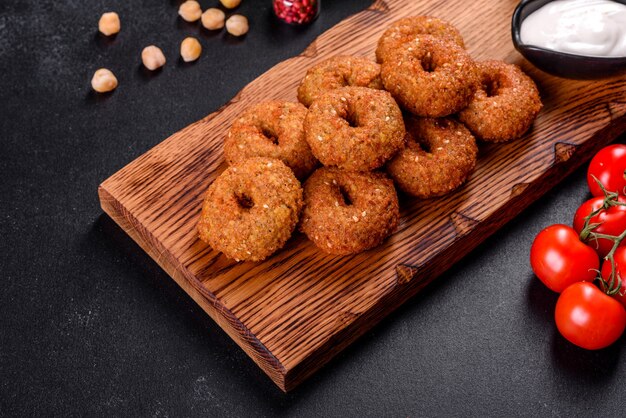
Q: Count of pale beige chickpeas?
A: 8